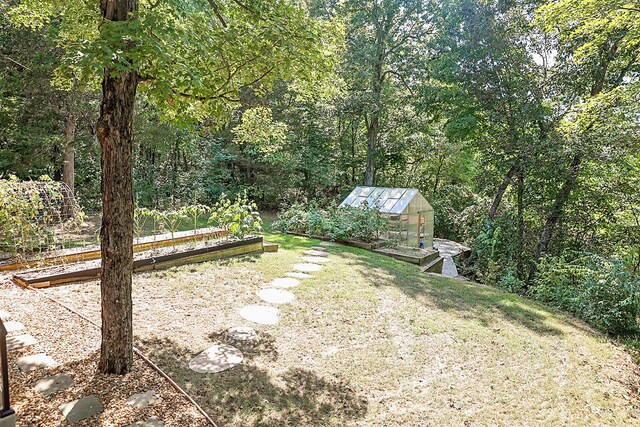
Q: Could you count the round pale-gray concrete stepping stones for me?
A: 11